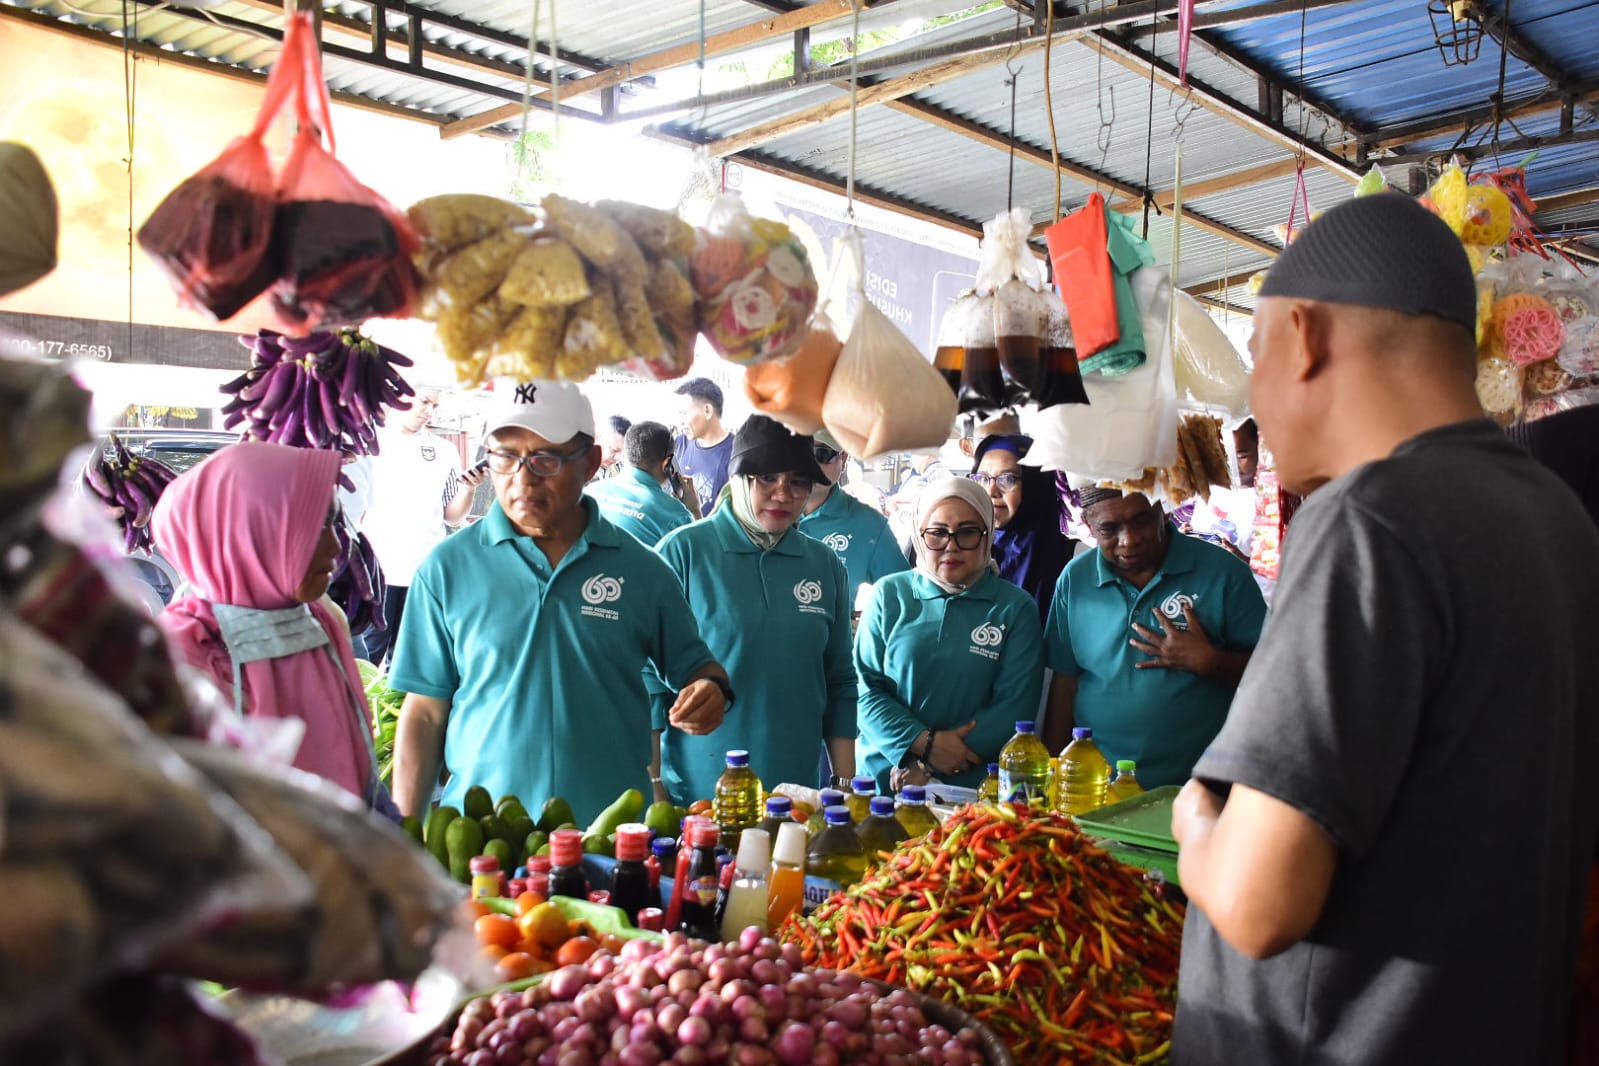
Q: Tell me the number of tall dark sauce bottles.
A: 3